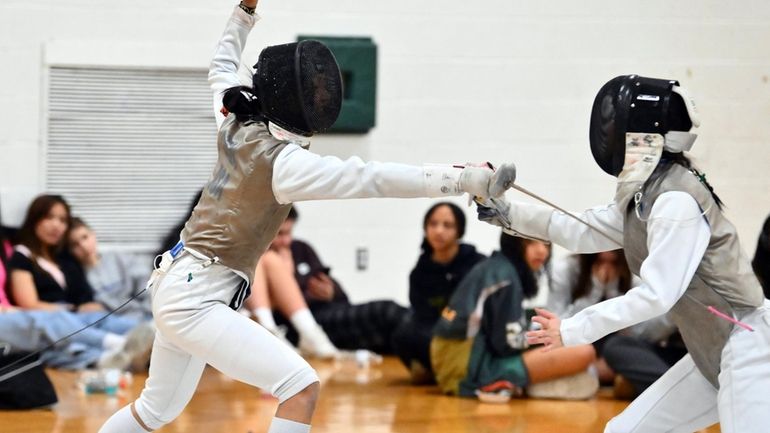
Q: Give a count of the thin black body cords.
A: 1